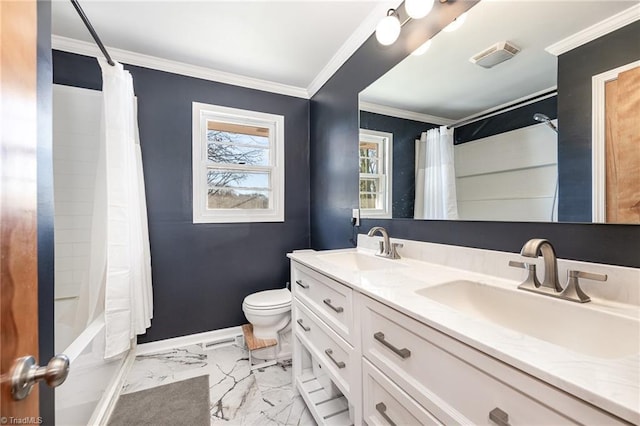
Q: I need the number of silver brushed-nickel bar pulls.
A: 7